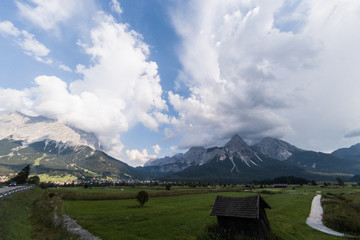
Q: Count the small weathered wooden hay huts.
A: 1